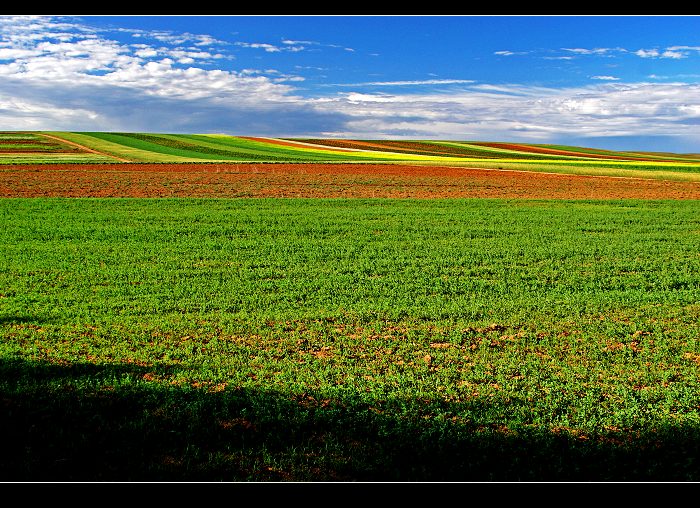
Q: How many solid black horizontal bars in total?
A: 2